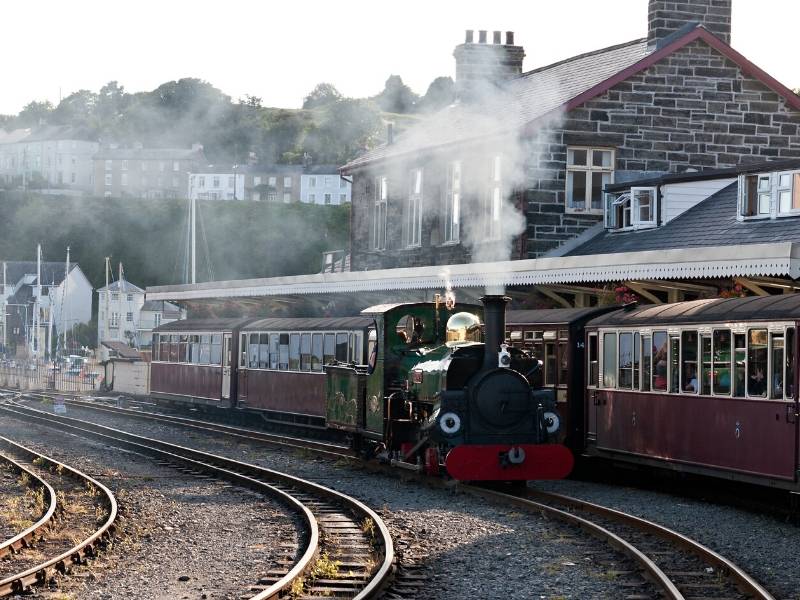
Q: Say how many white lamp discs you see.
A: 2